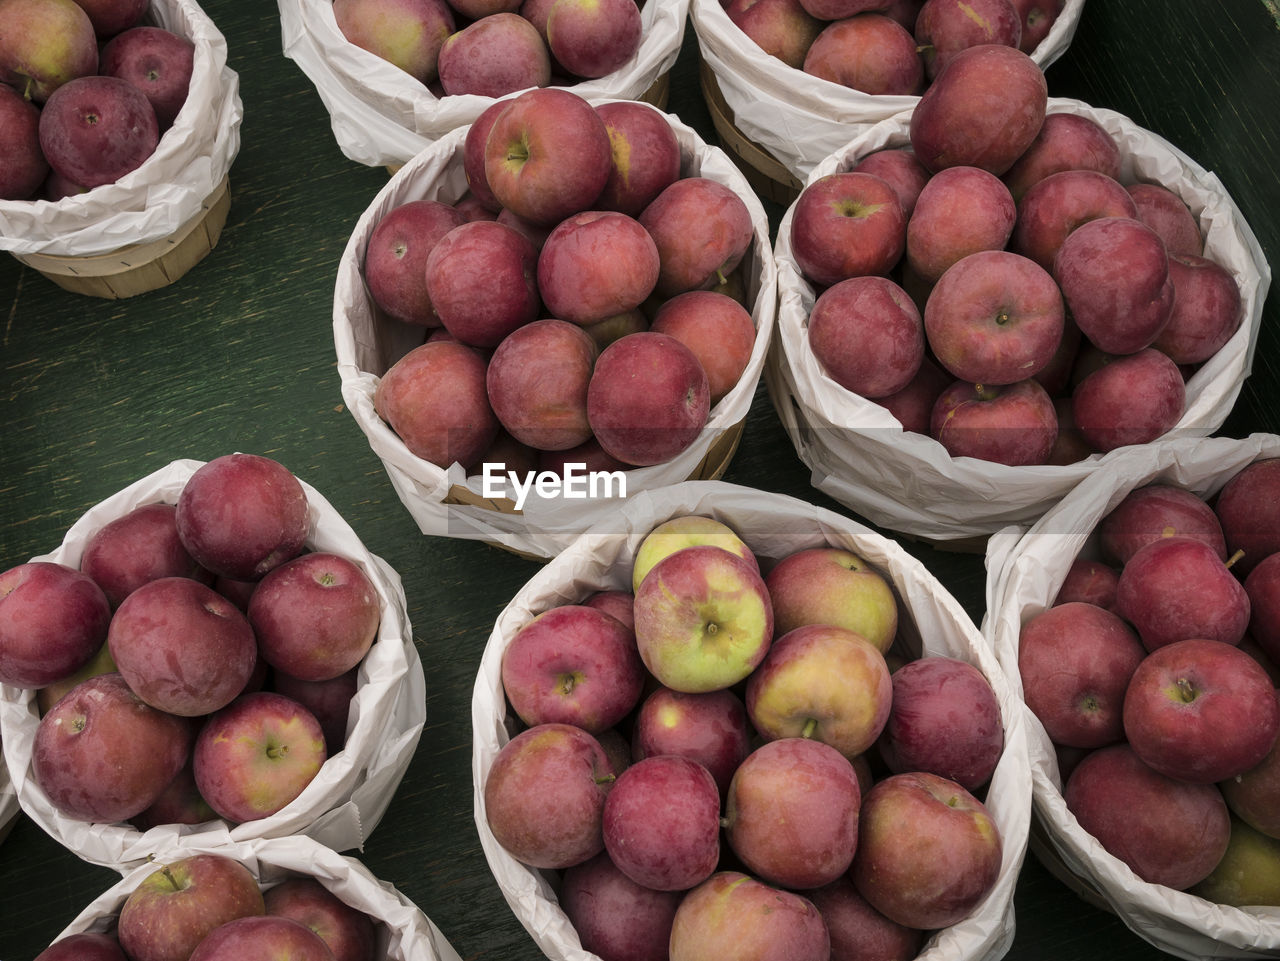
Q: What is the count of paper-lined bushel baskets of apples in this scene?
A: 9